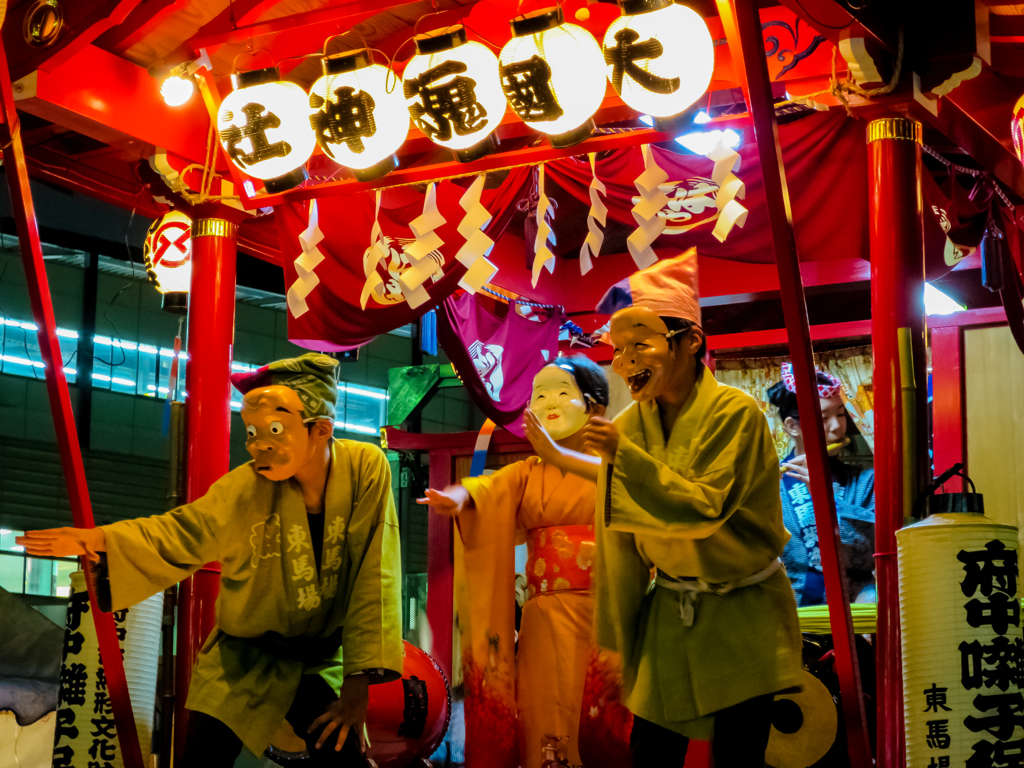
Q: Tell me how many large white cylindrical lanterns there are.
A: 2